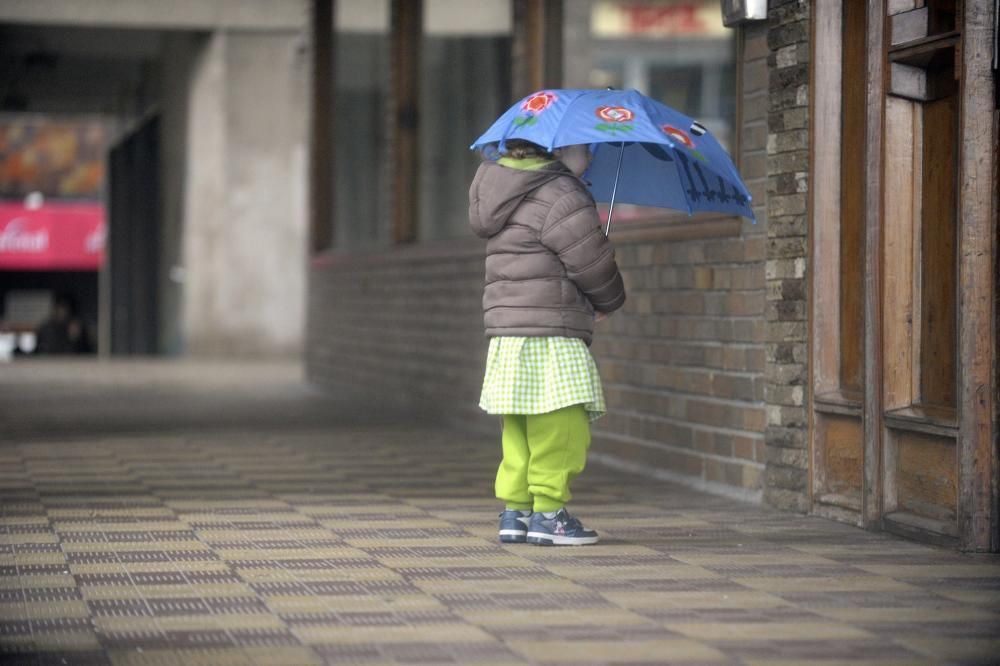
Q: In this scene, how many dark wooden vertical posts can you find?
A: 3